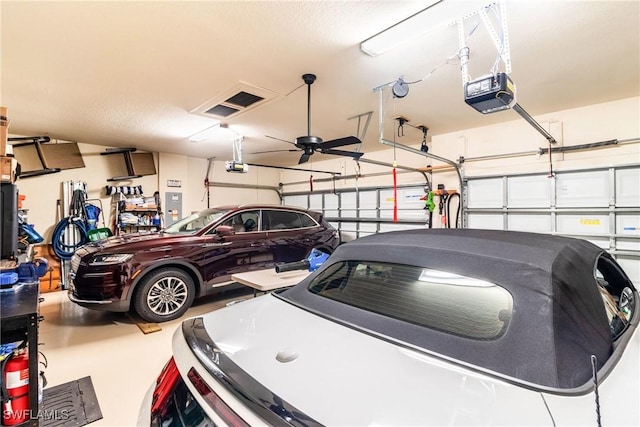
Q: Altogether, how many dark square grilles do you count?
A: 2